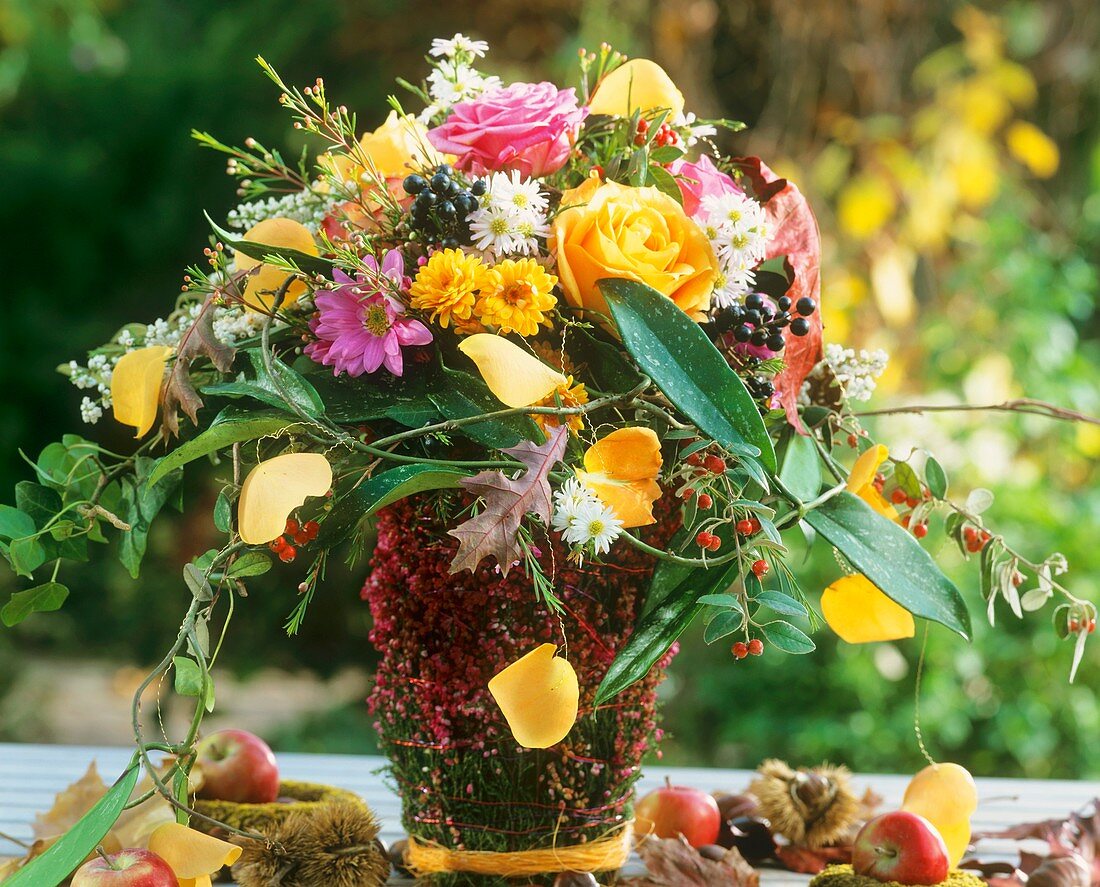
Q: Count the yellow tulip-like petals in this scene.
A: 11